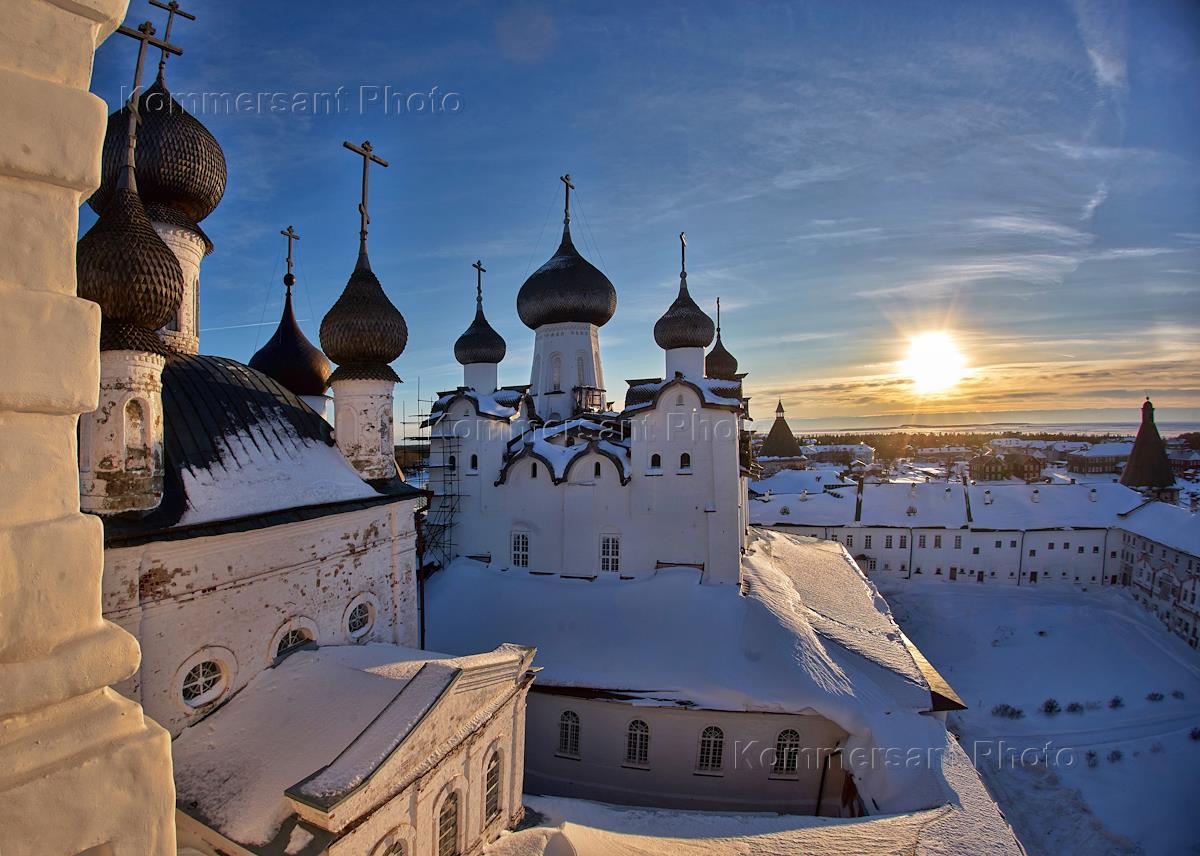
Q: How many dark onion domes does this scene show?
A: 8